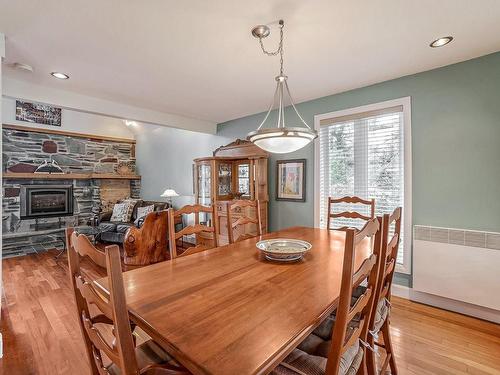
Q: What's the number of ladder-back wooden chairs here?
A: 6